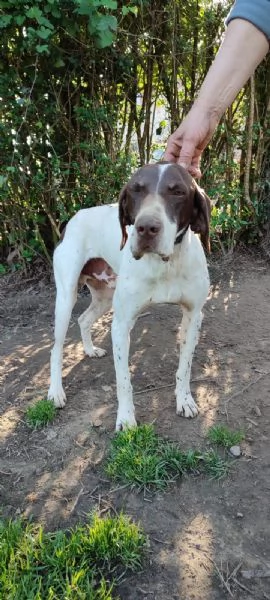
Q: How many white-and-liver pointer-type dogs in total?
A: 1